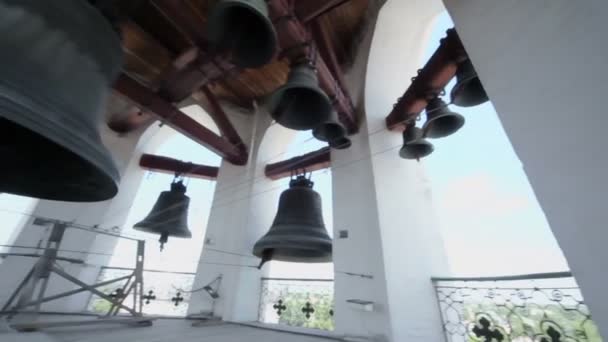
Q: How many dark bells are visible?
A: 10